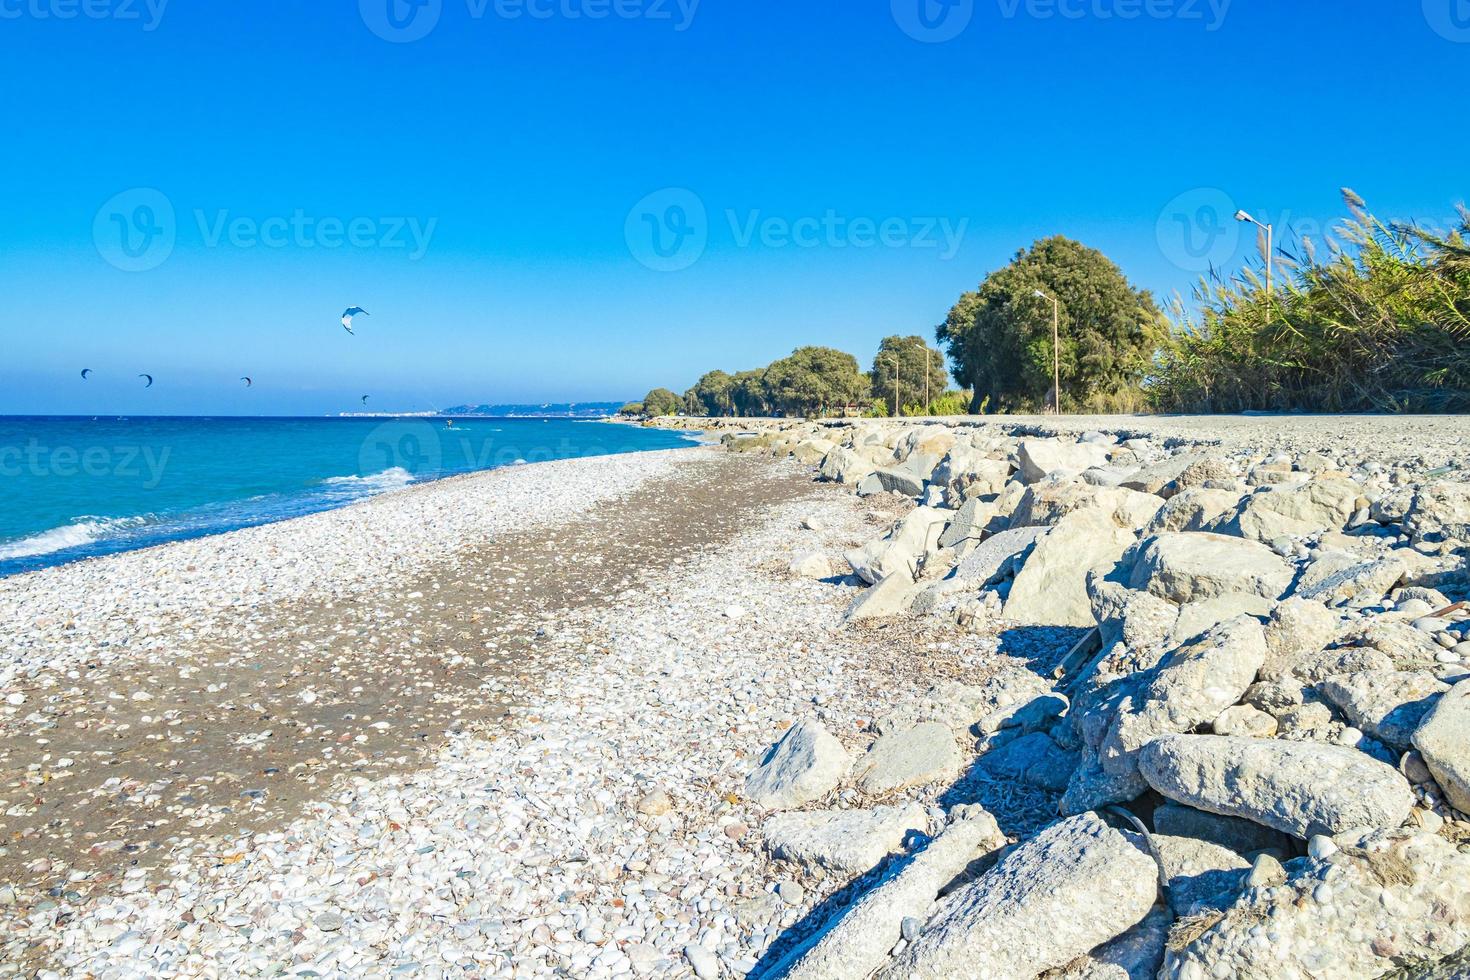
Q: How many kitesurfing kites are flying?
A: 5